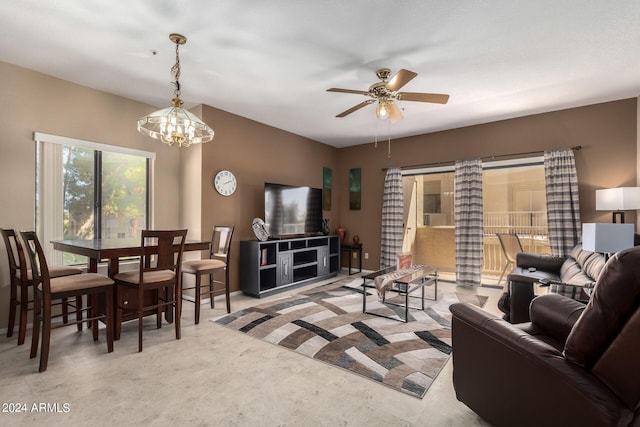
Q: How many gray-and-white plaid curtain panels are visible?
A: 3